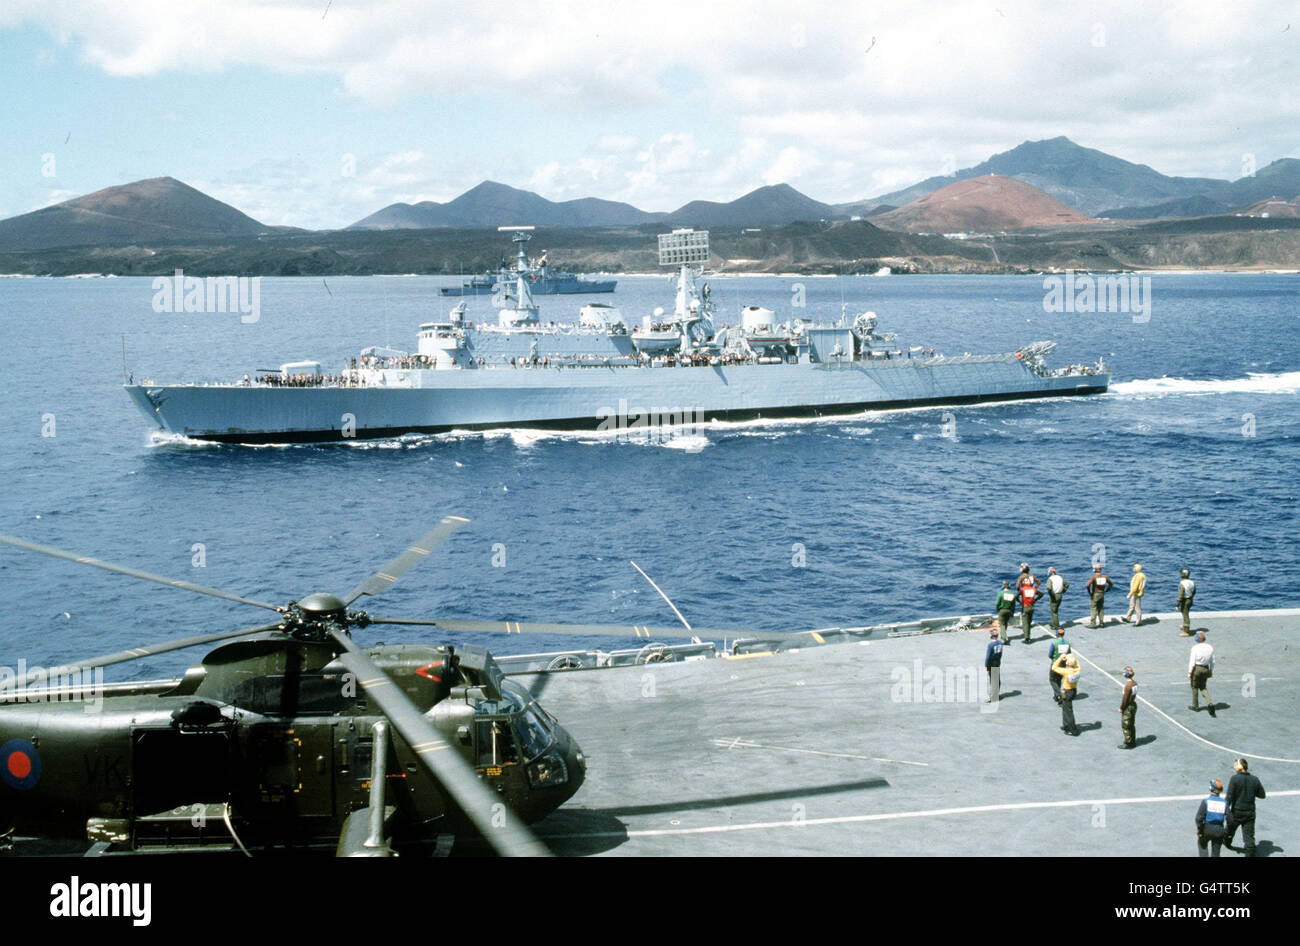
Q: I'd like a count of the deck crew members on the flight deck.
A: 14